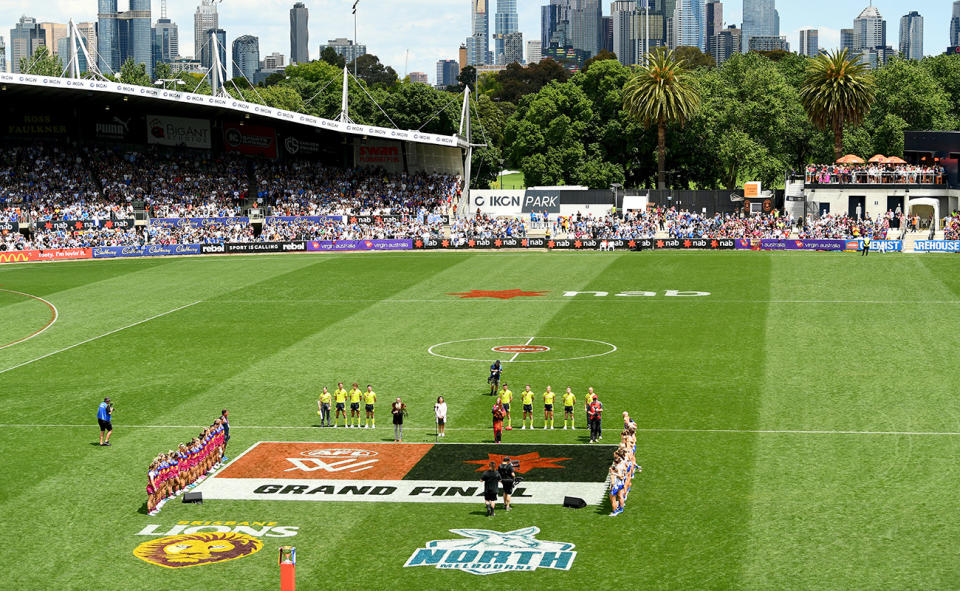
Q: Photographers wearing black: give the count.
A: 2